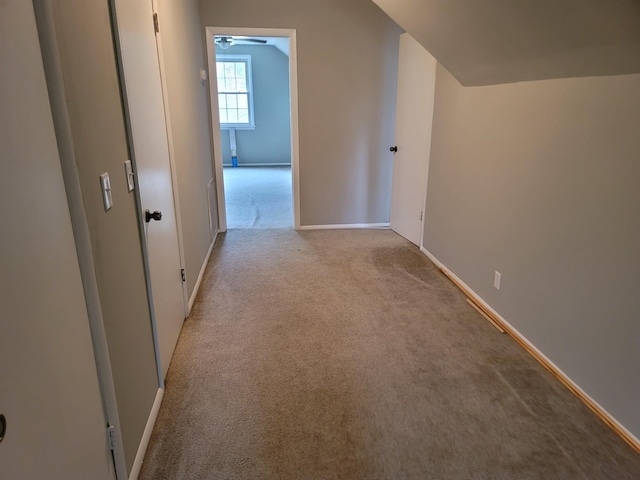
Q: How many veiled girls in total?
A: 0